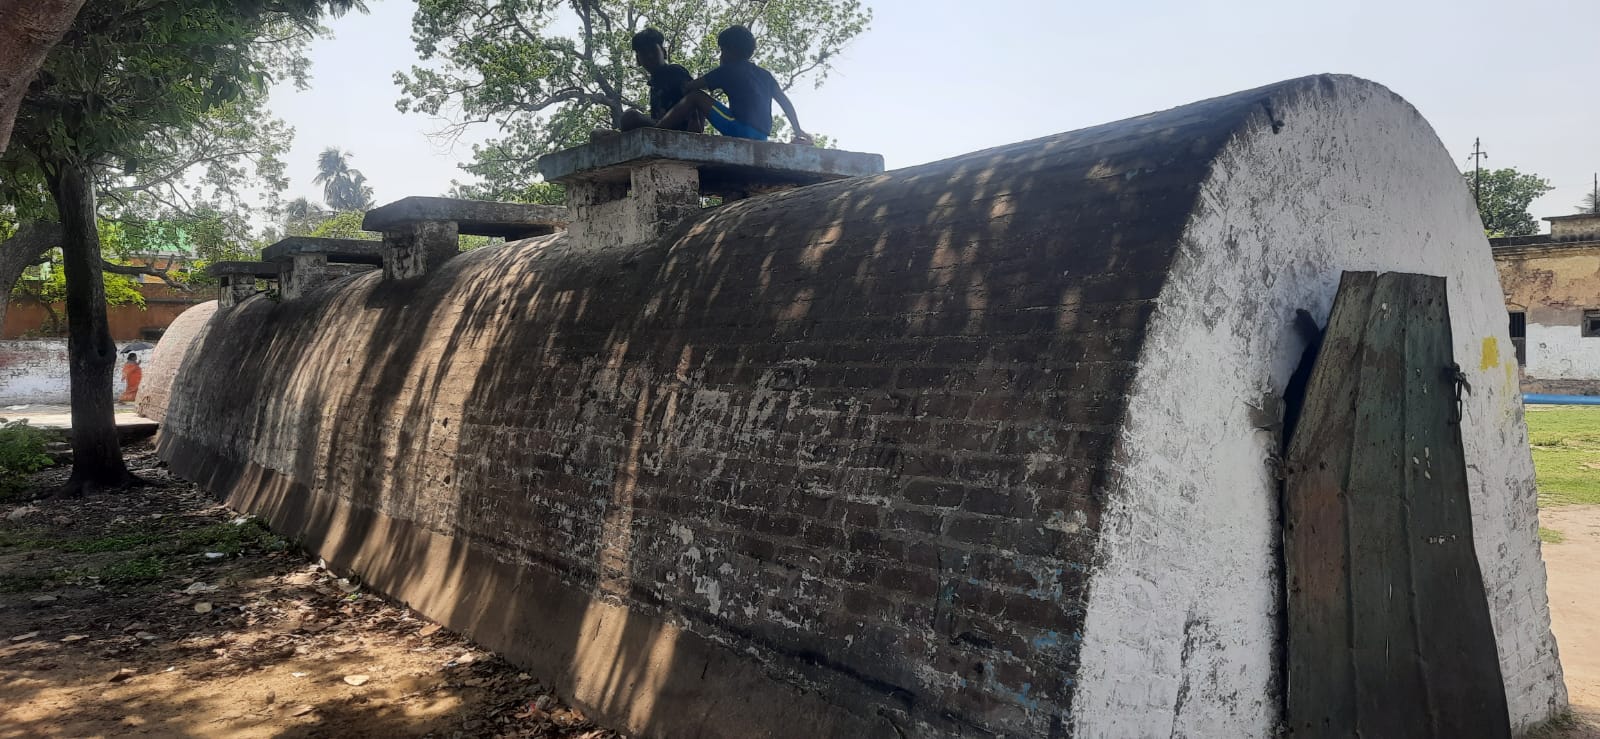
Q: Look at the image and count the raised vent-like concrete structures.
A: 4